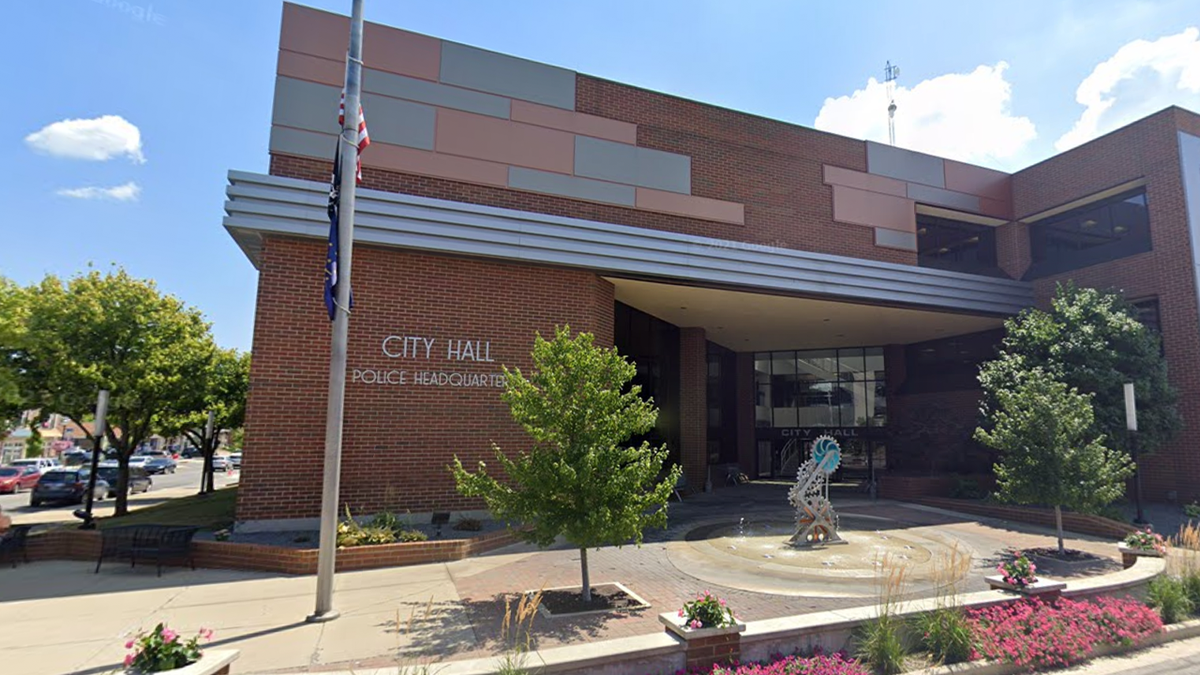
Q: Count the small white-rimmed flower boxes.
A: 4